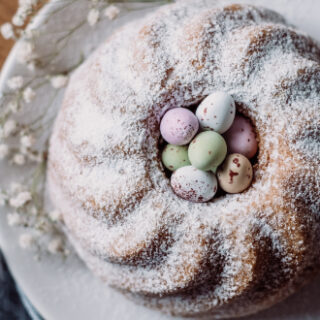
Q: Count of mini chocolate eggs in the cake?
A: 7